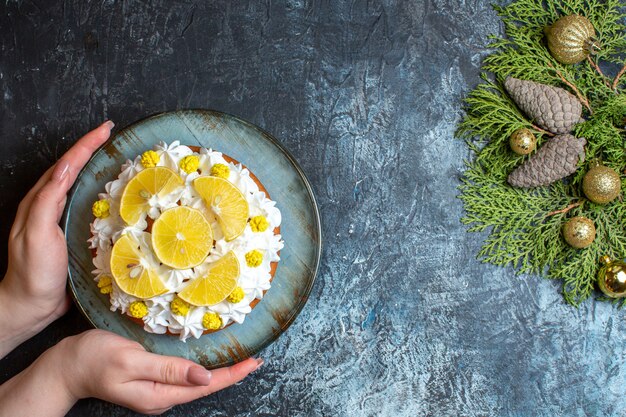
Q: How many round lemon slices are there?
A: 1